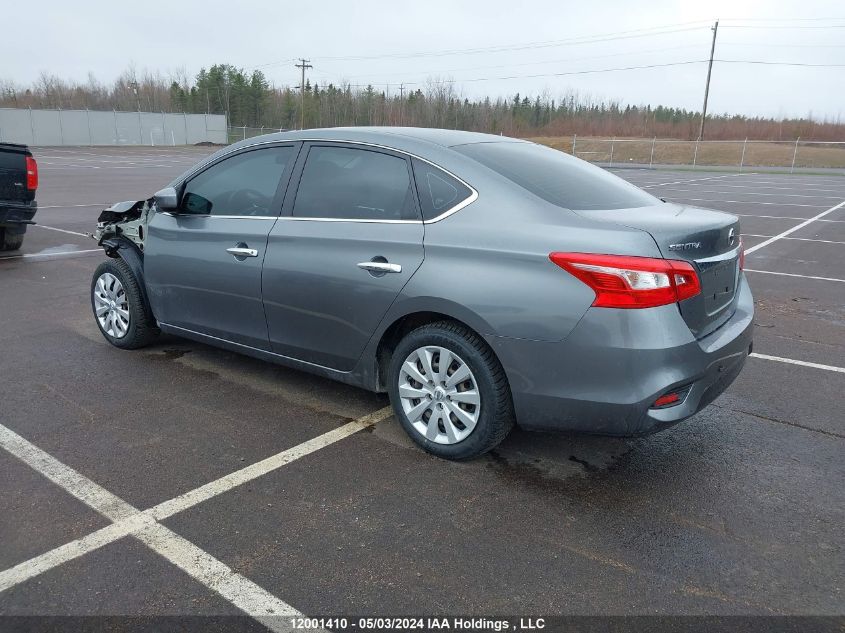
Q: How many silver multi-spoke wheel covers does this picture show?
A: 2